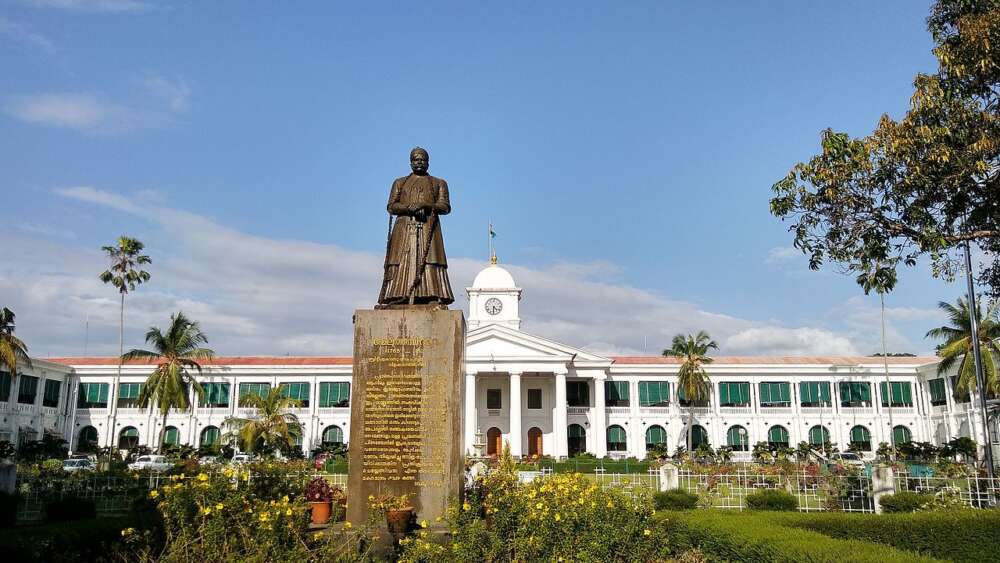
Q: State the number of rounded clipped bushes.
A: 3